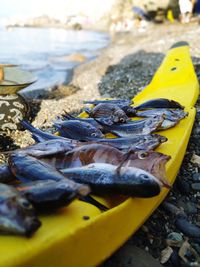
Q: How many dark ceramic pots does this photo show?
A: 1